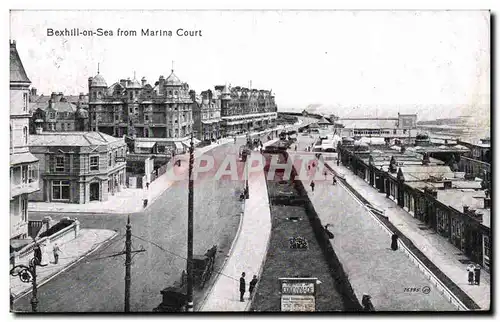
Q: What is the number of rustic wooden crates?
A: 0